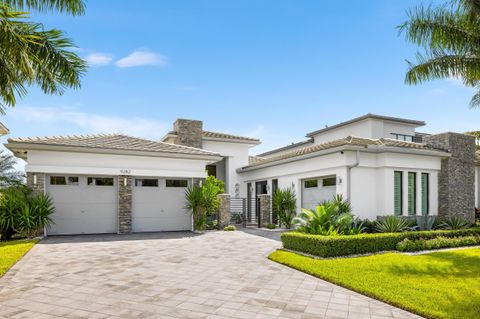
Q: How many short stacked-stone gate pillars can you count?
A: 2